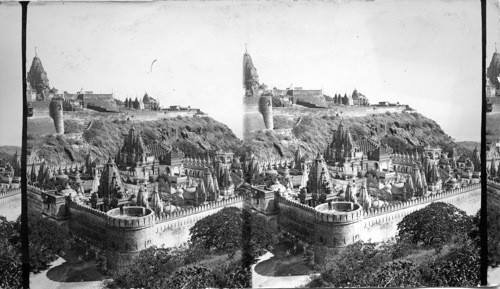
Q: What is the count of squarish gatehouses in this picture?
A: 2